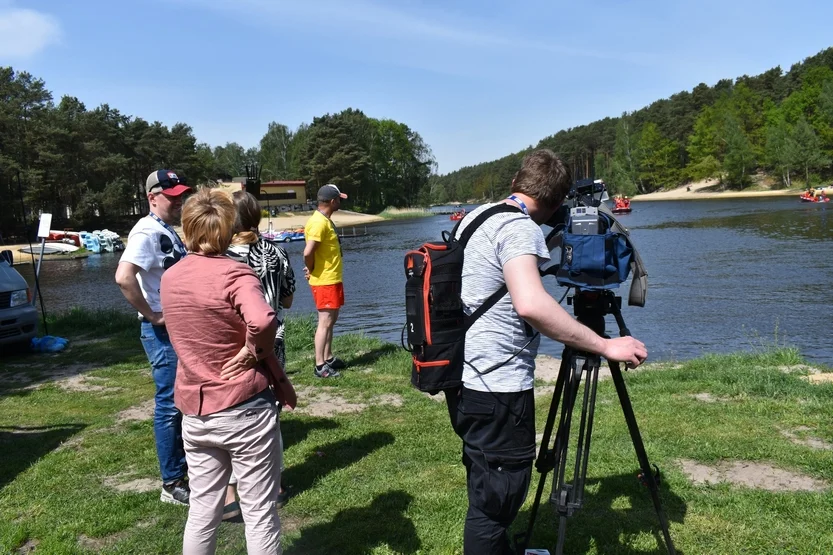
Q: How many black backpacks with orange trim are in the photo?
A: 1